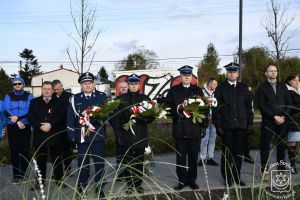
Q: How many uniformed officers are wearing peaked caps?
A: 4